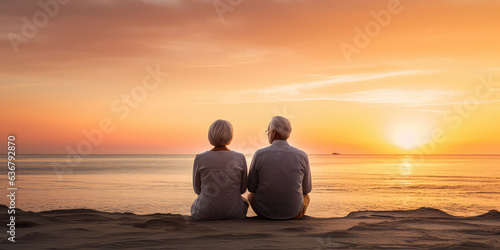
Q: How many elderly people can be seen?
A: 2